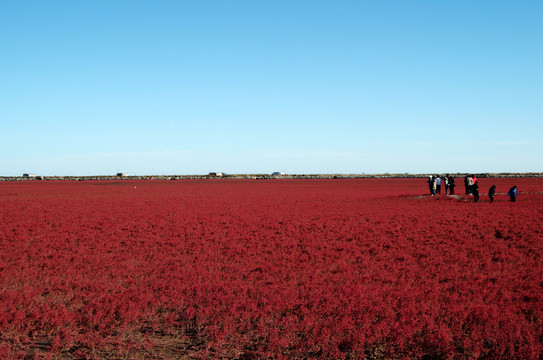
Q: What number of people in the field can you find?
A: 11